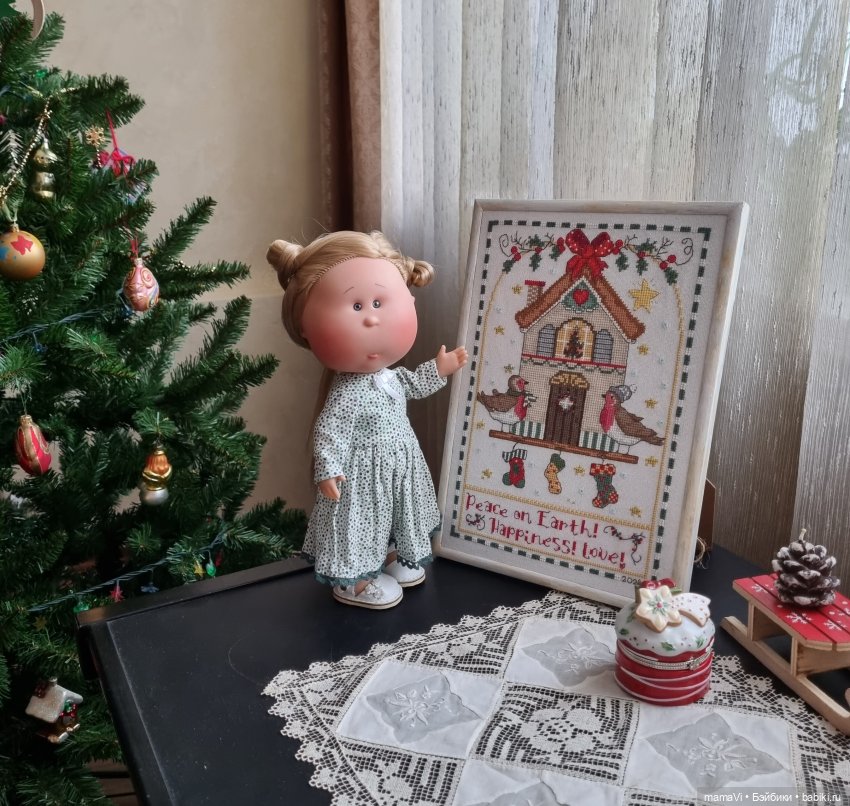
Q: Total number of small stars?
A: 10